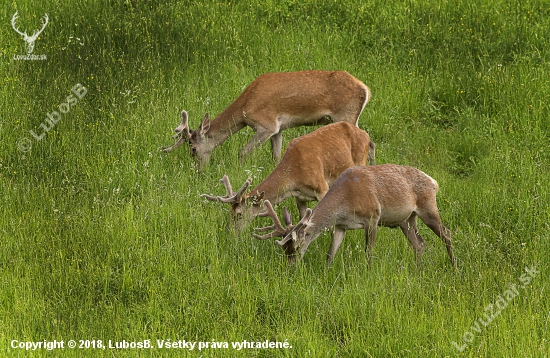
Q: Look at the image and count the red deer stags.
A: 3